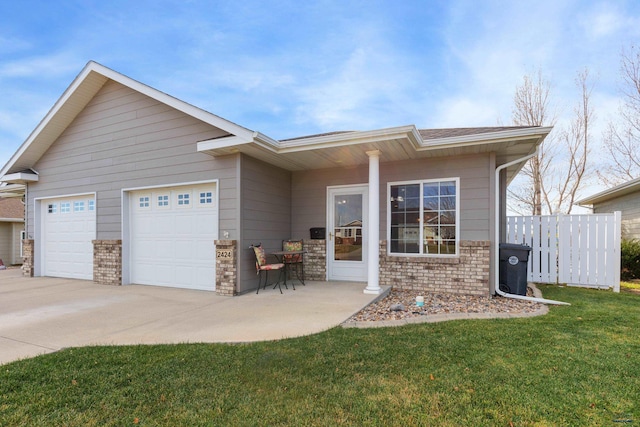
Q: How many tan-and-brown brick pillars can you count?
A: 3